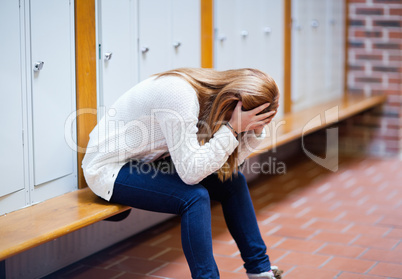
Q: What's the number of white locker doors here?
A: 11